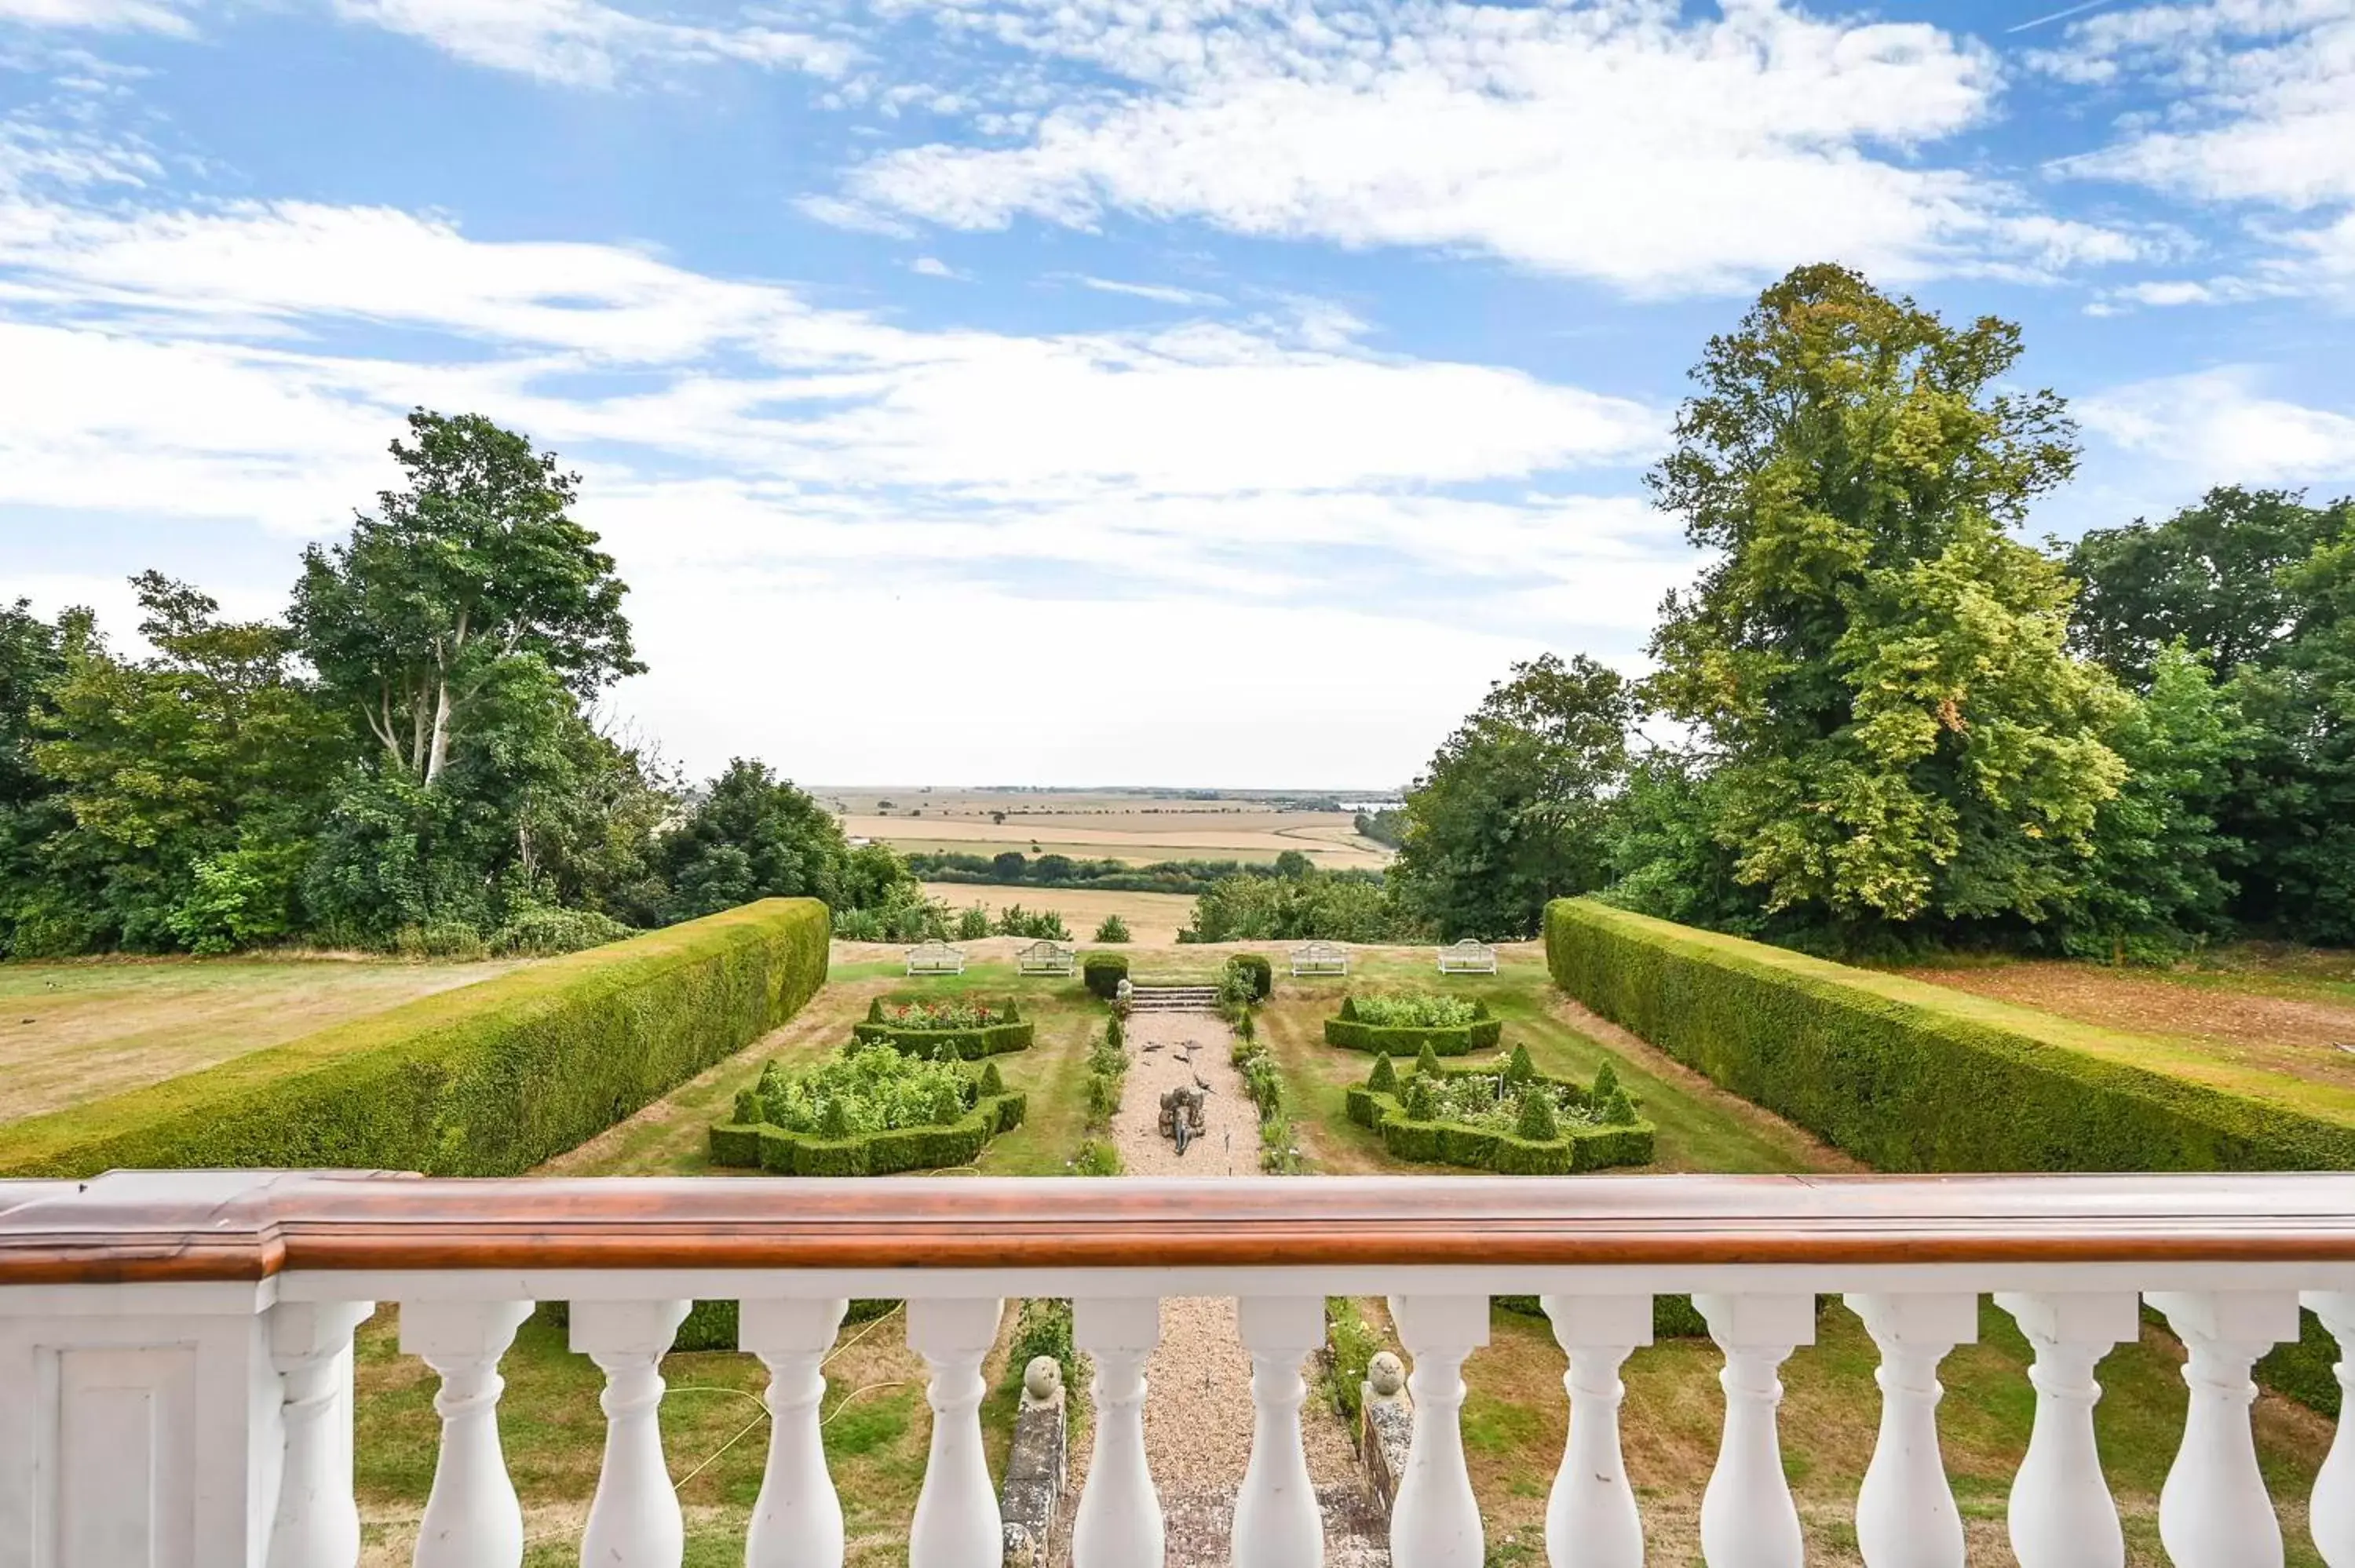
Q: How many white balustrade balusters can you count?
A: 14